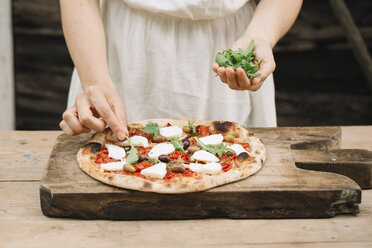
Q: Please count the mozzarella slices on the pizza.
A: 10